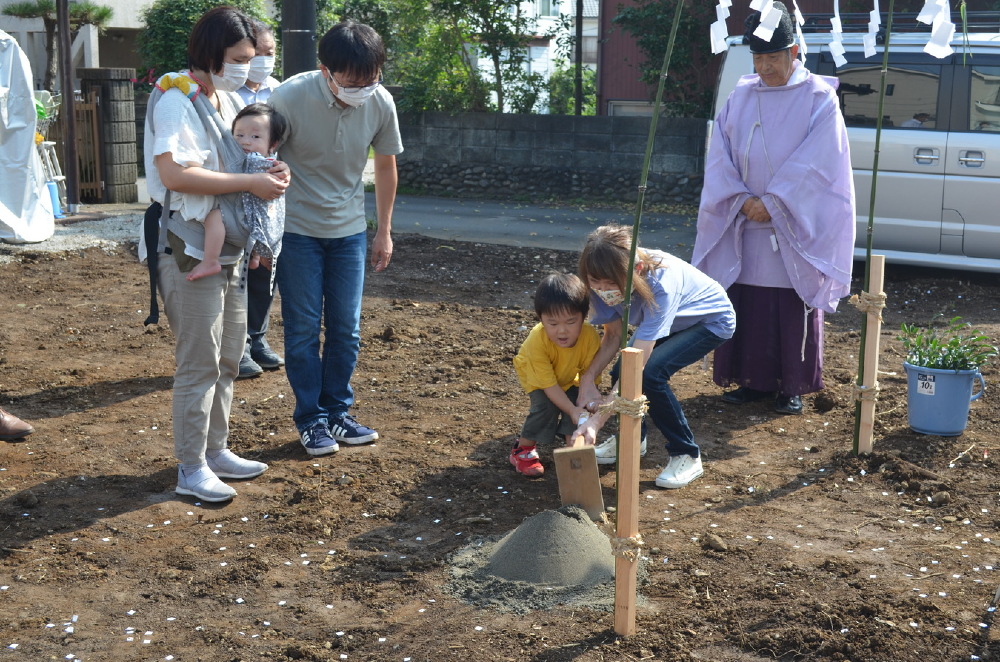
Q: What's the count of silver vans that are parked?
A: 1